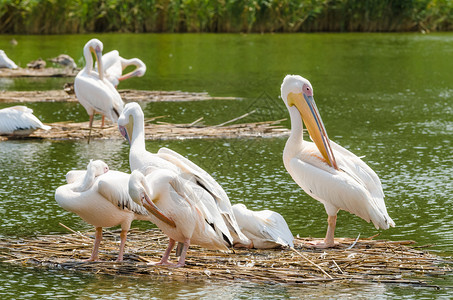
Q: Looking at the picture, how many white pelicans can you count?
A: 9